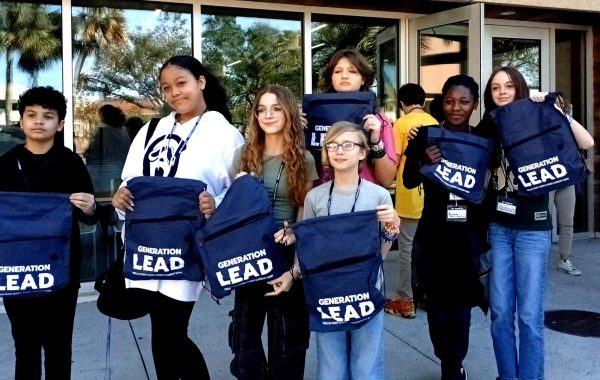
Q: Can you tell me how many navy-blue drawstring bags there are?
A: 7